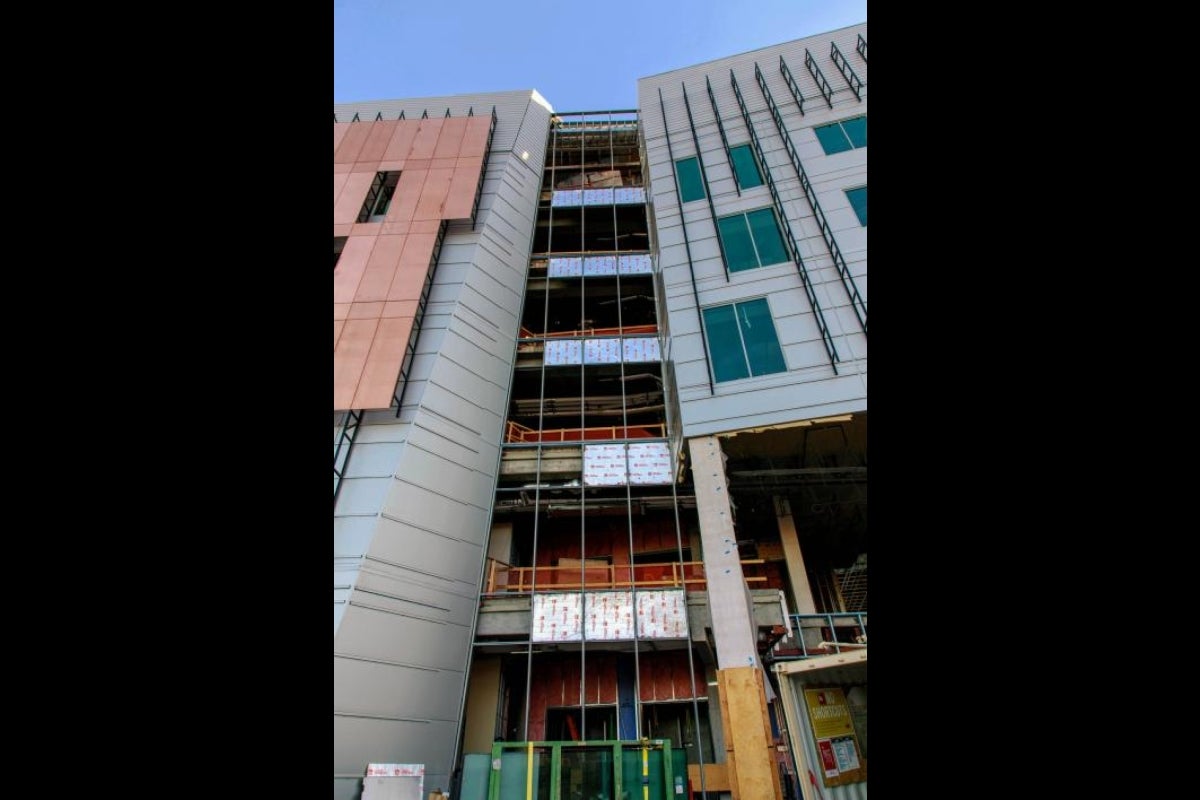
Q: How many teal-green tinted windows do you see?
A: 6